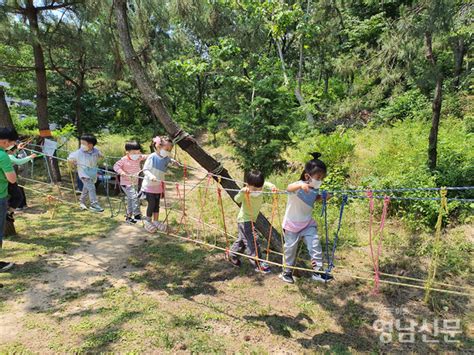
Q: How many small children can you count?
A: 5